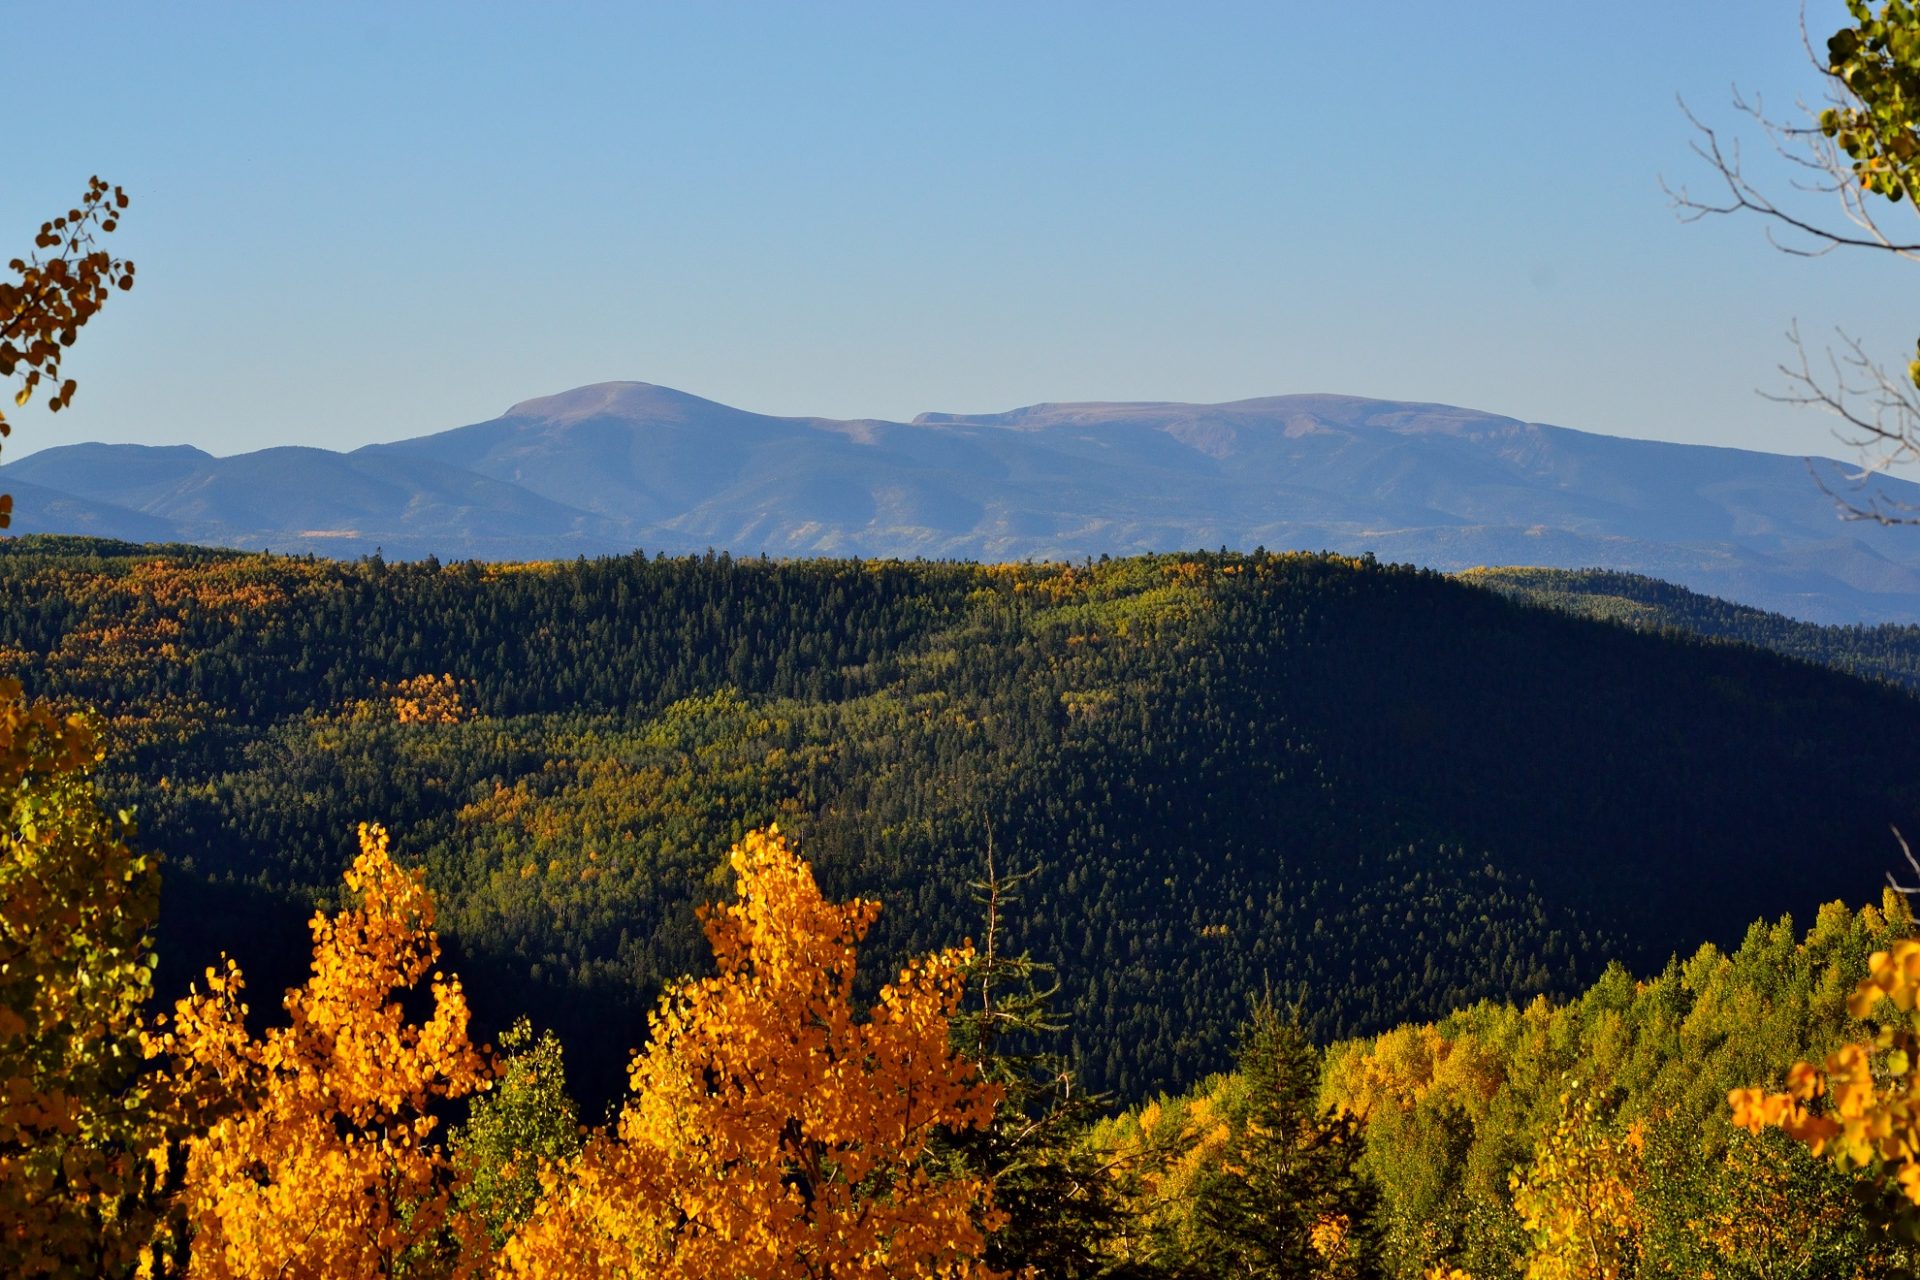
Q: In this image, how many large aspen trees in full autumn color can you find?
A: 2